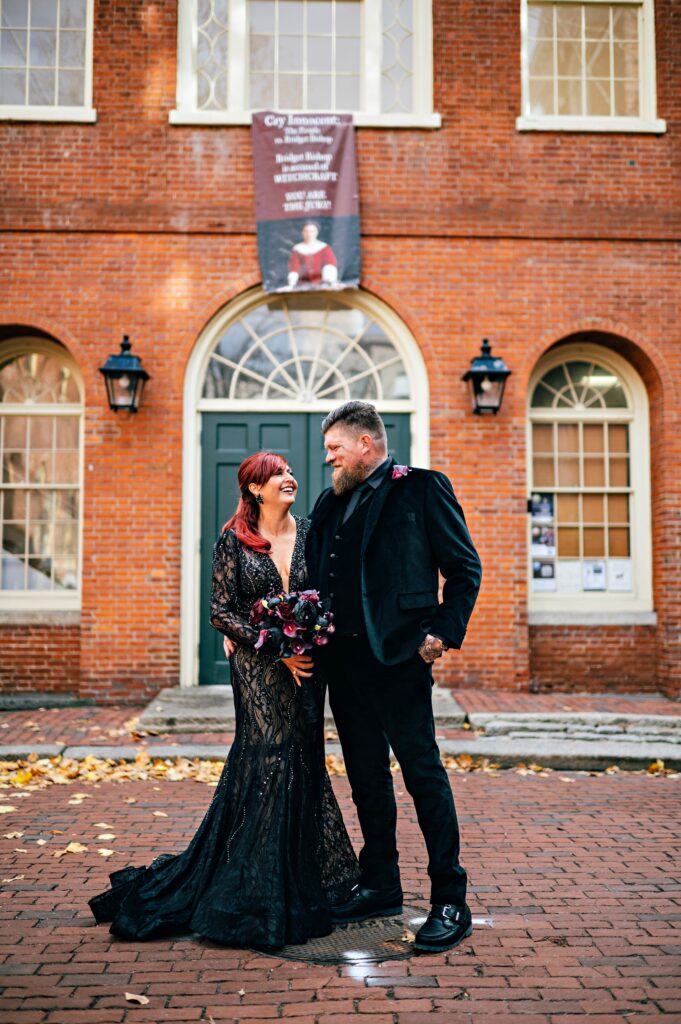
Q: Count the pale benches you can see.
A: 0